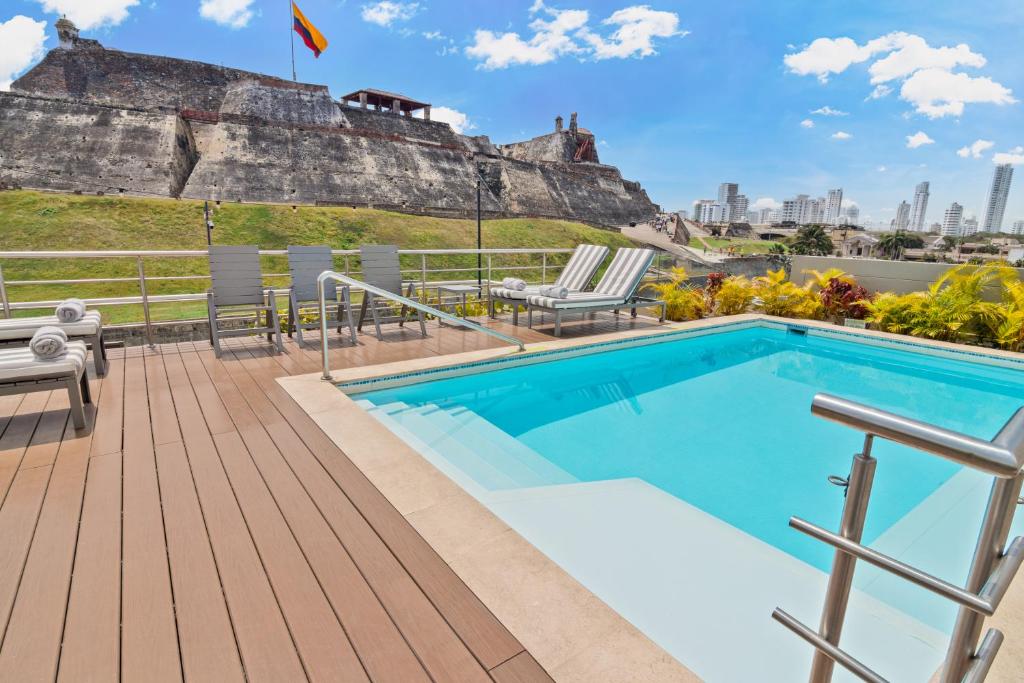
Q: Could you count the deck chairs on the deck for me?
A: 7